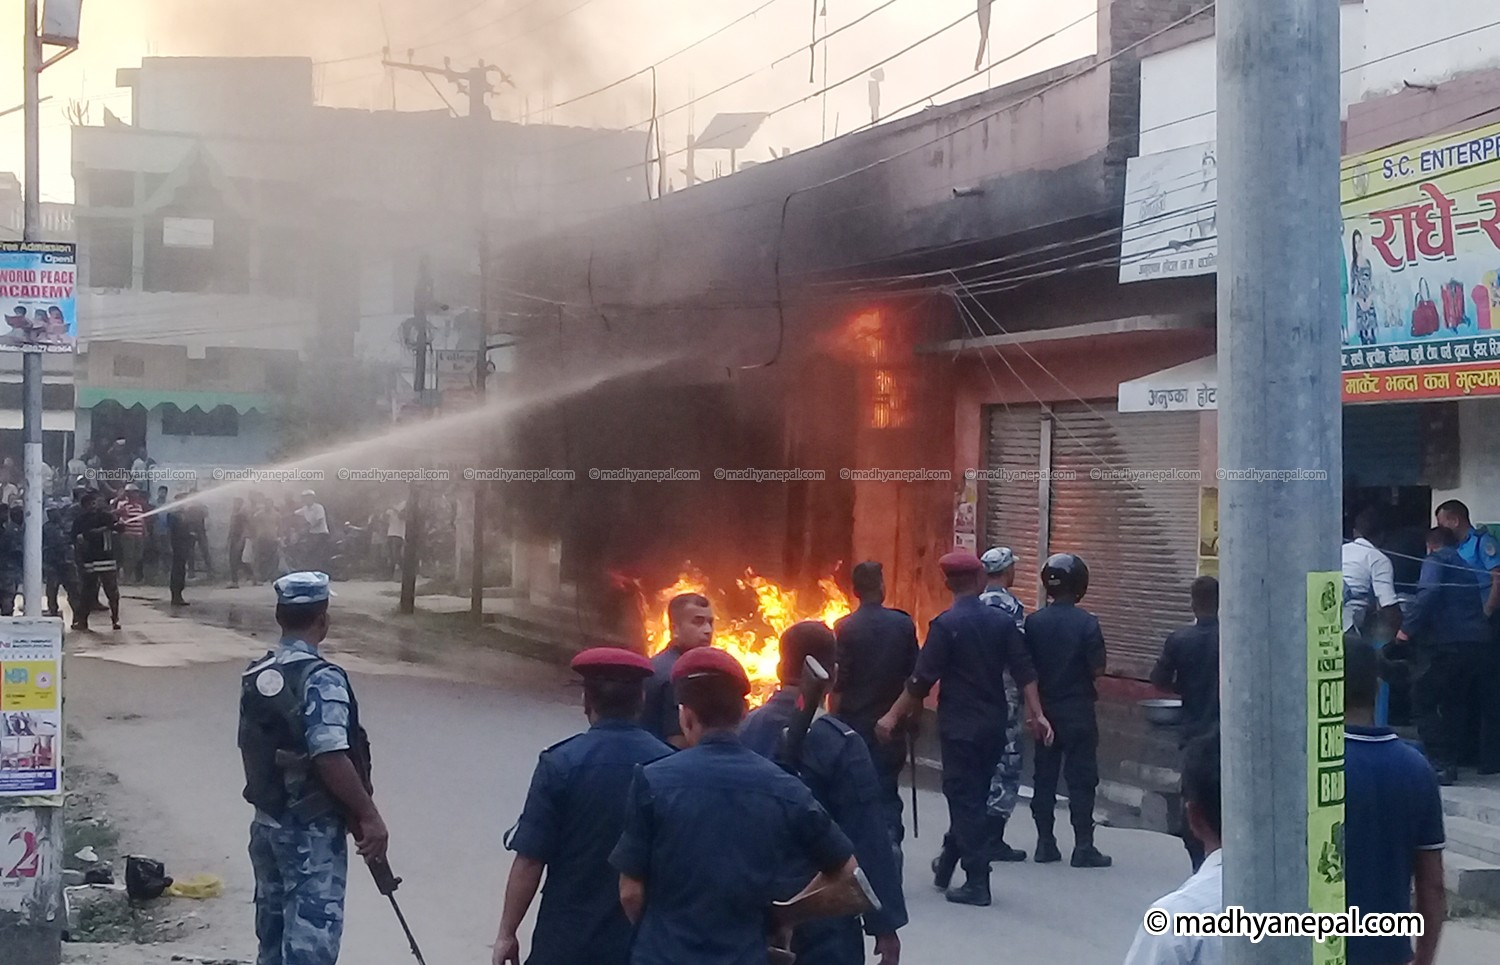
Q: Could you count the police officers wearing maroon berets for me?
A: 3